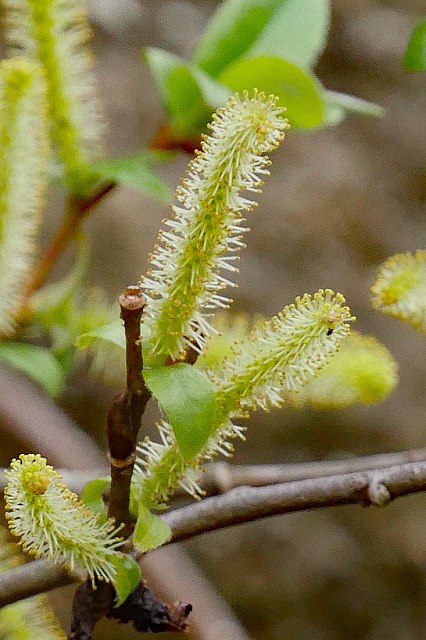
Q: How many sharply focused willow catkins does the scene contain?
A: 3